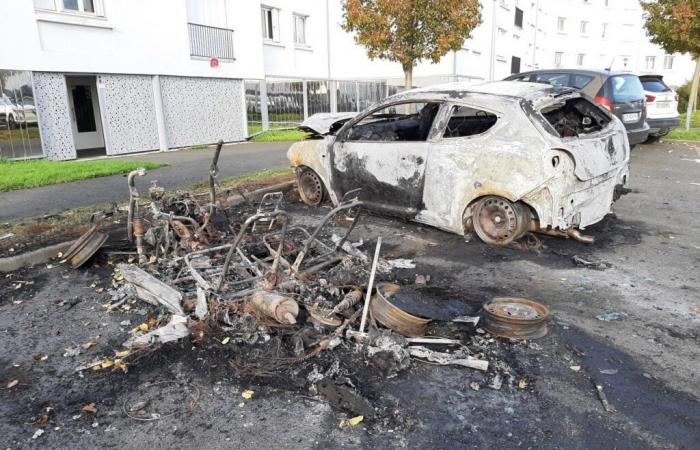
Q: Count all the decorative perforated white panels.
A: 3